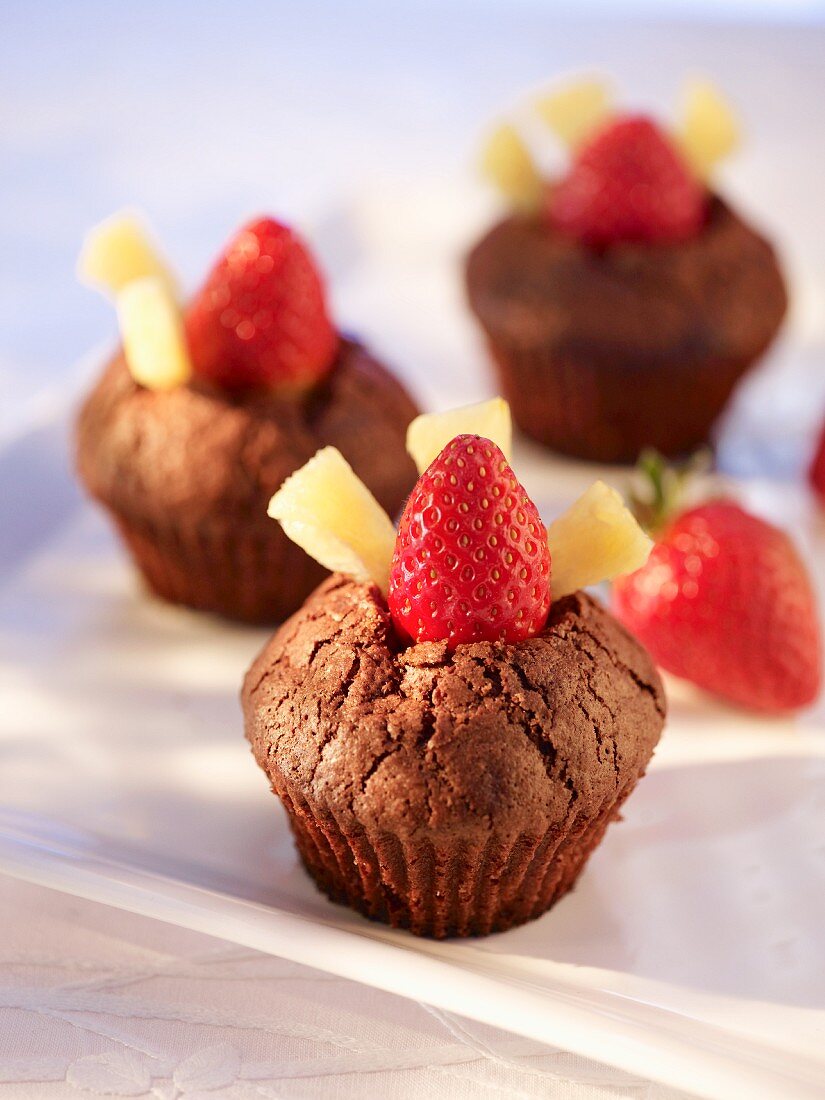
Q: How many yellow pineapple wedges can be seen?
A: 8